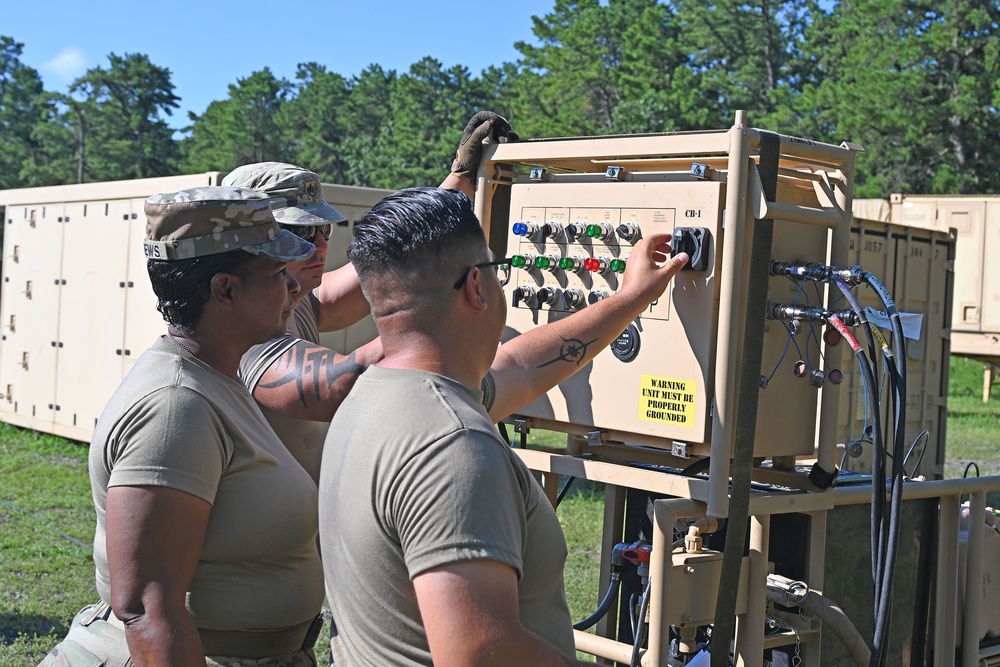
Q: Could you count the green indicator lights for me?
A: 5